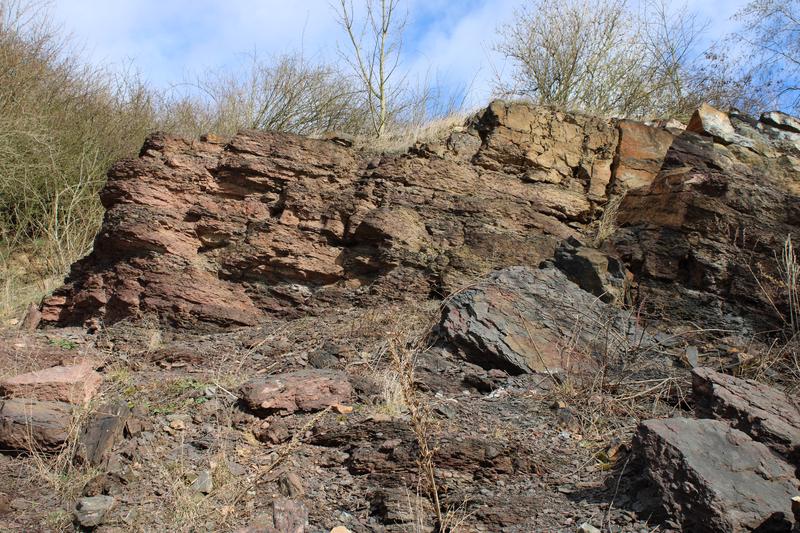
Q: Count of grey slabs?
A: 3